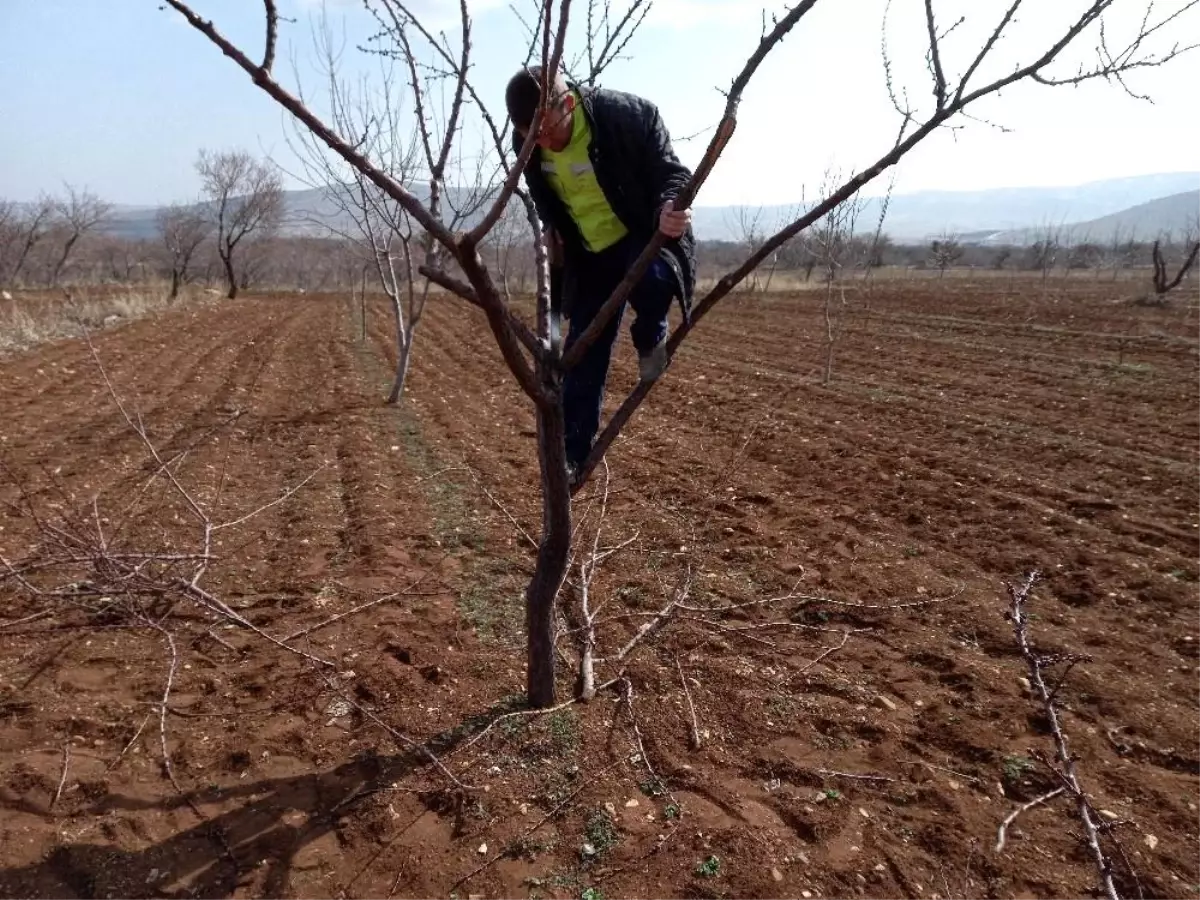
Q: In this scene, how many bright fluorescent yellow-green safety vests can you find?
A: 1